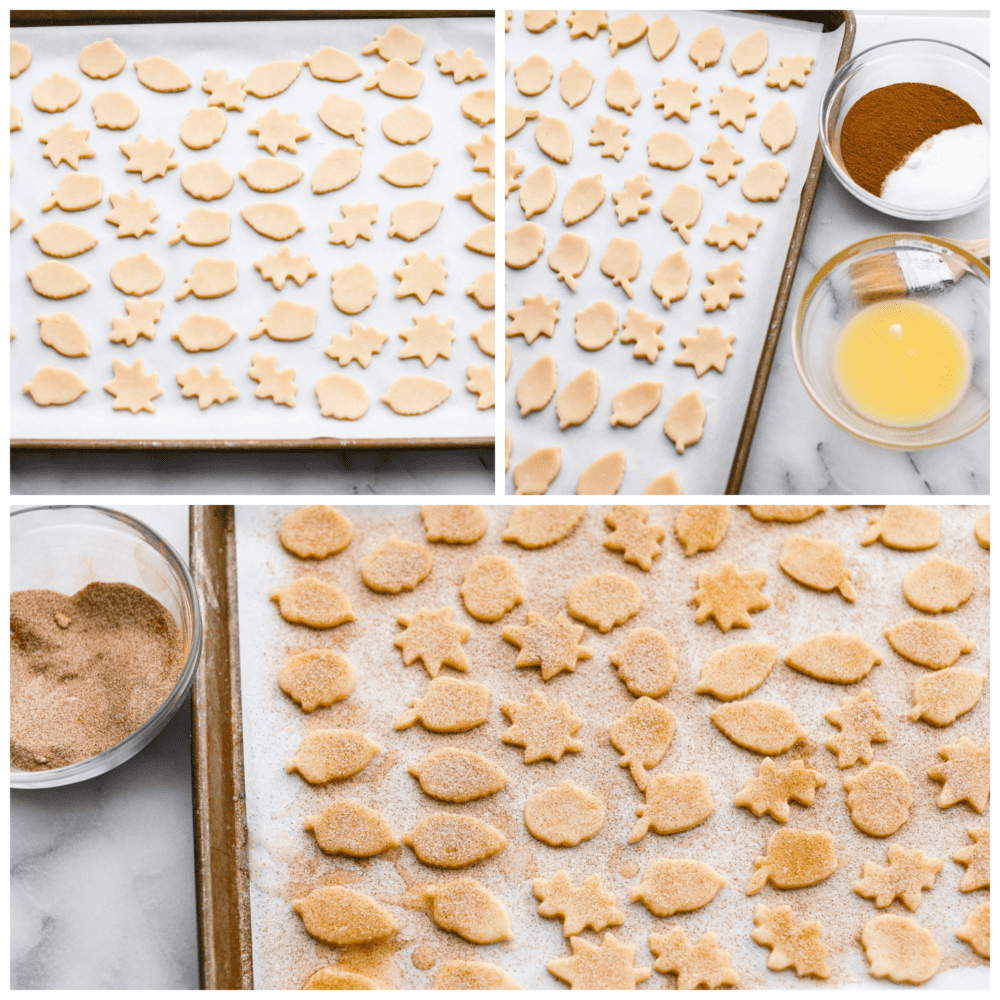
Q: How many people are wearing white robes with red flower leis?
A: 0